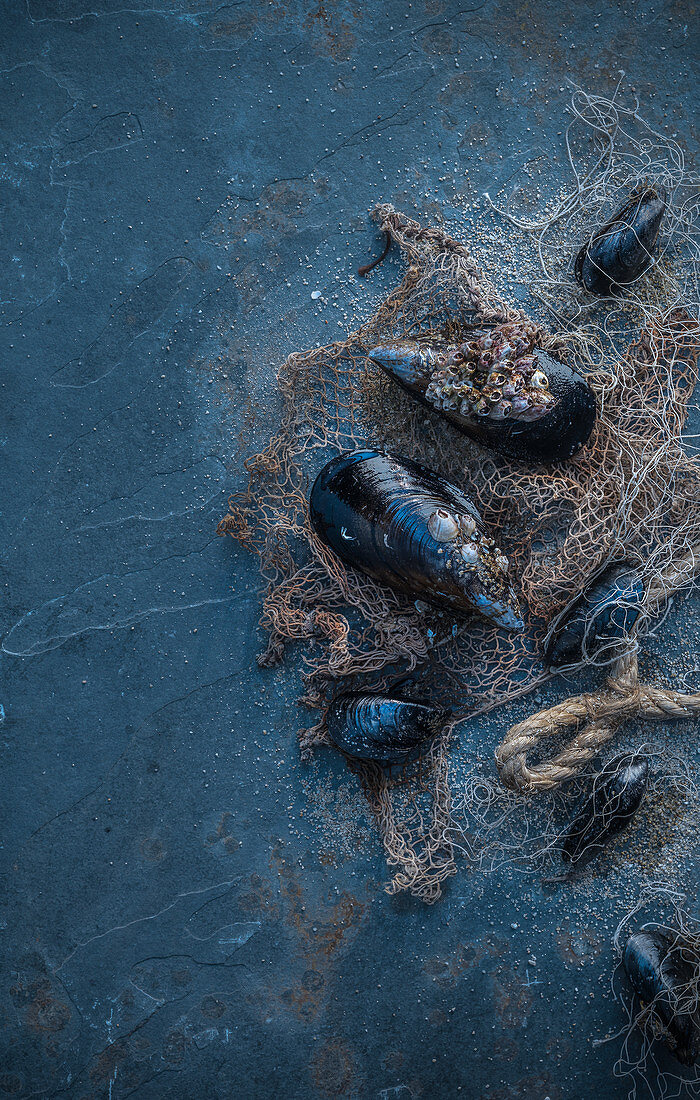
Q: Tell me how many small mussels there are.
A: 5